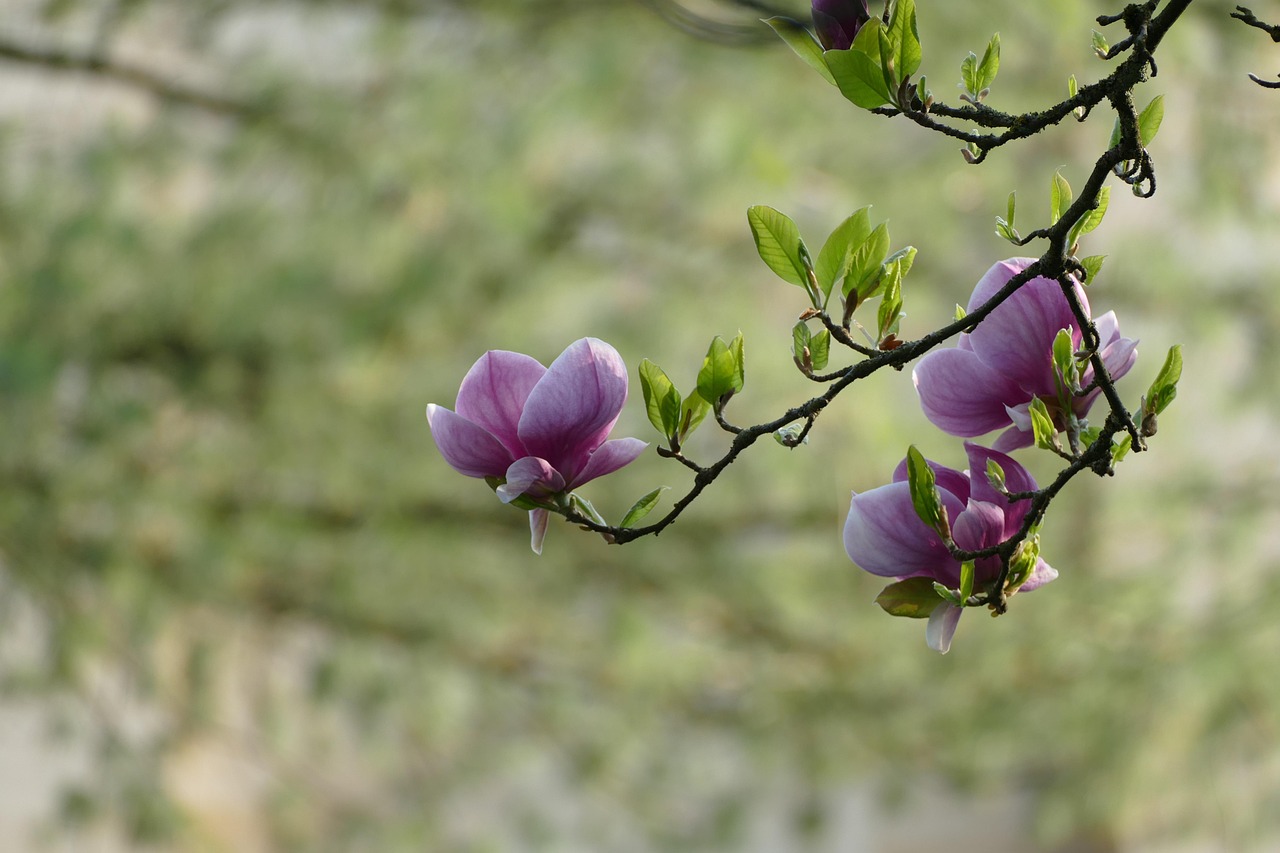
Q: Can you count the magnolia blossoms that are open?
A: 3